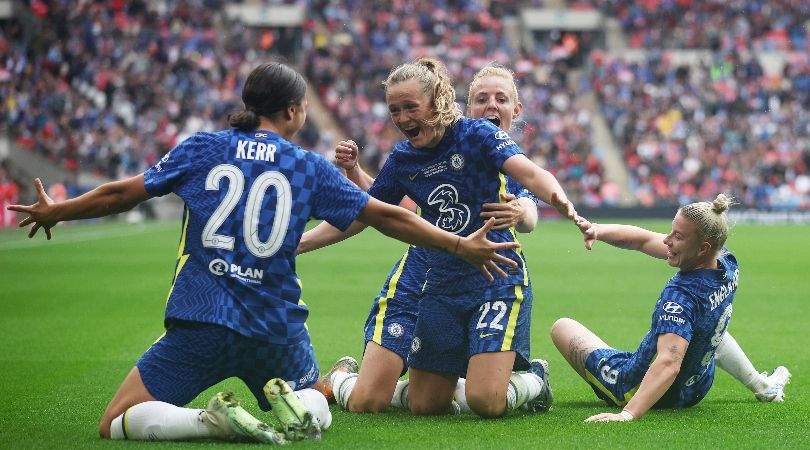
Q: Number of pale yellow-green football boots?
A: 2